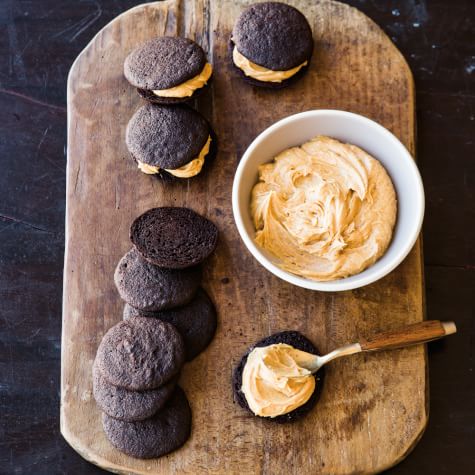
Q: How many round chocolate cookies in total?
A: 13